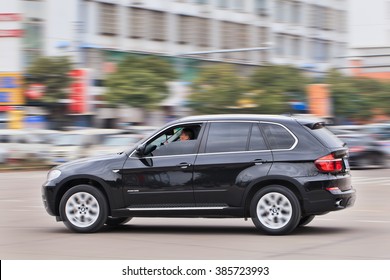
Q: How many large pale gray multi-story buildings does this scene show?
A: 1